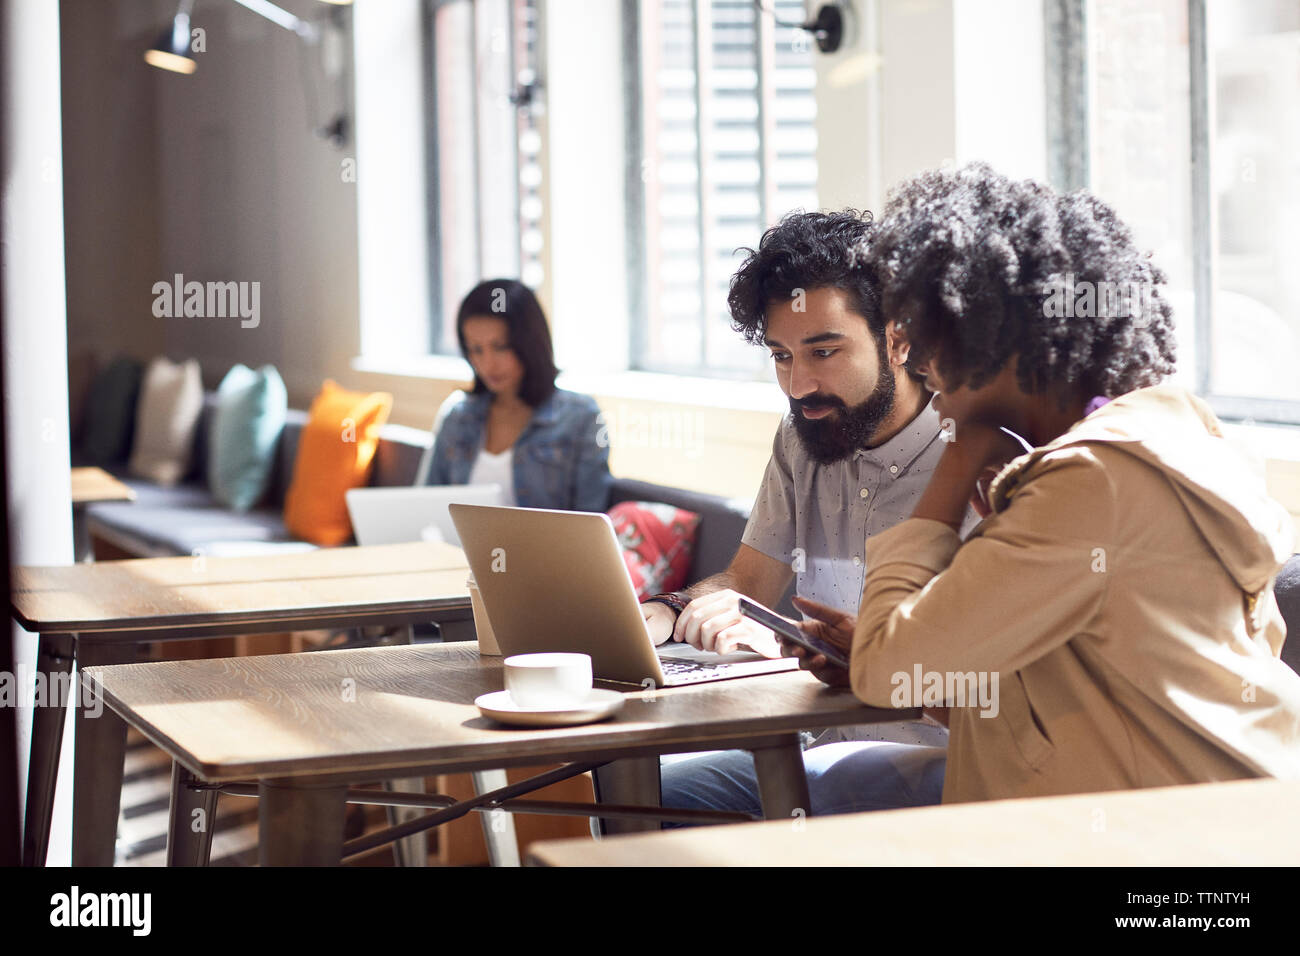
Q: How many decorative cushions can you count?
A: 5